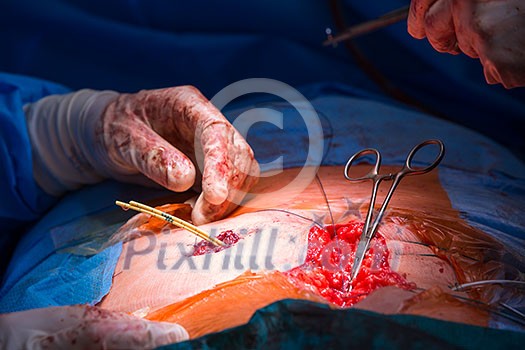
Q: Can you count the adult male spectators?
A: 0